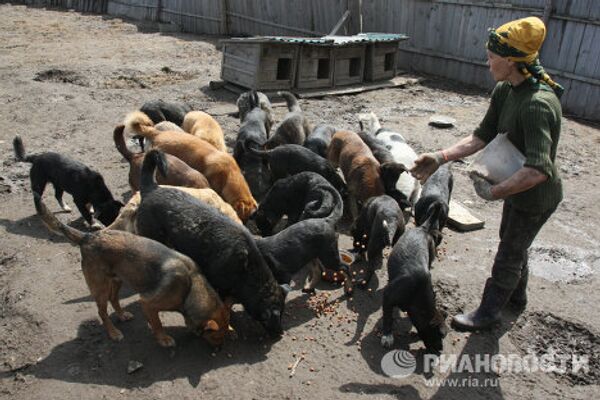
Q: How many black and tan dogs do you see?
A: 1